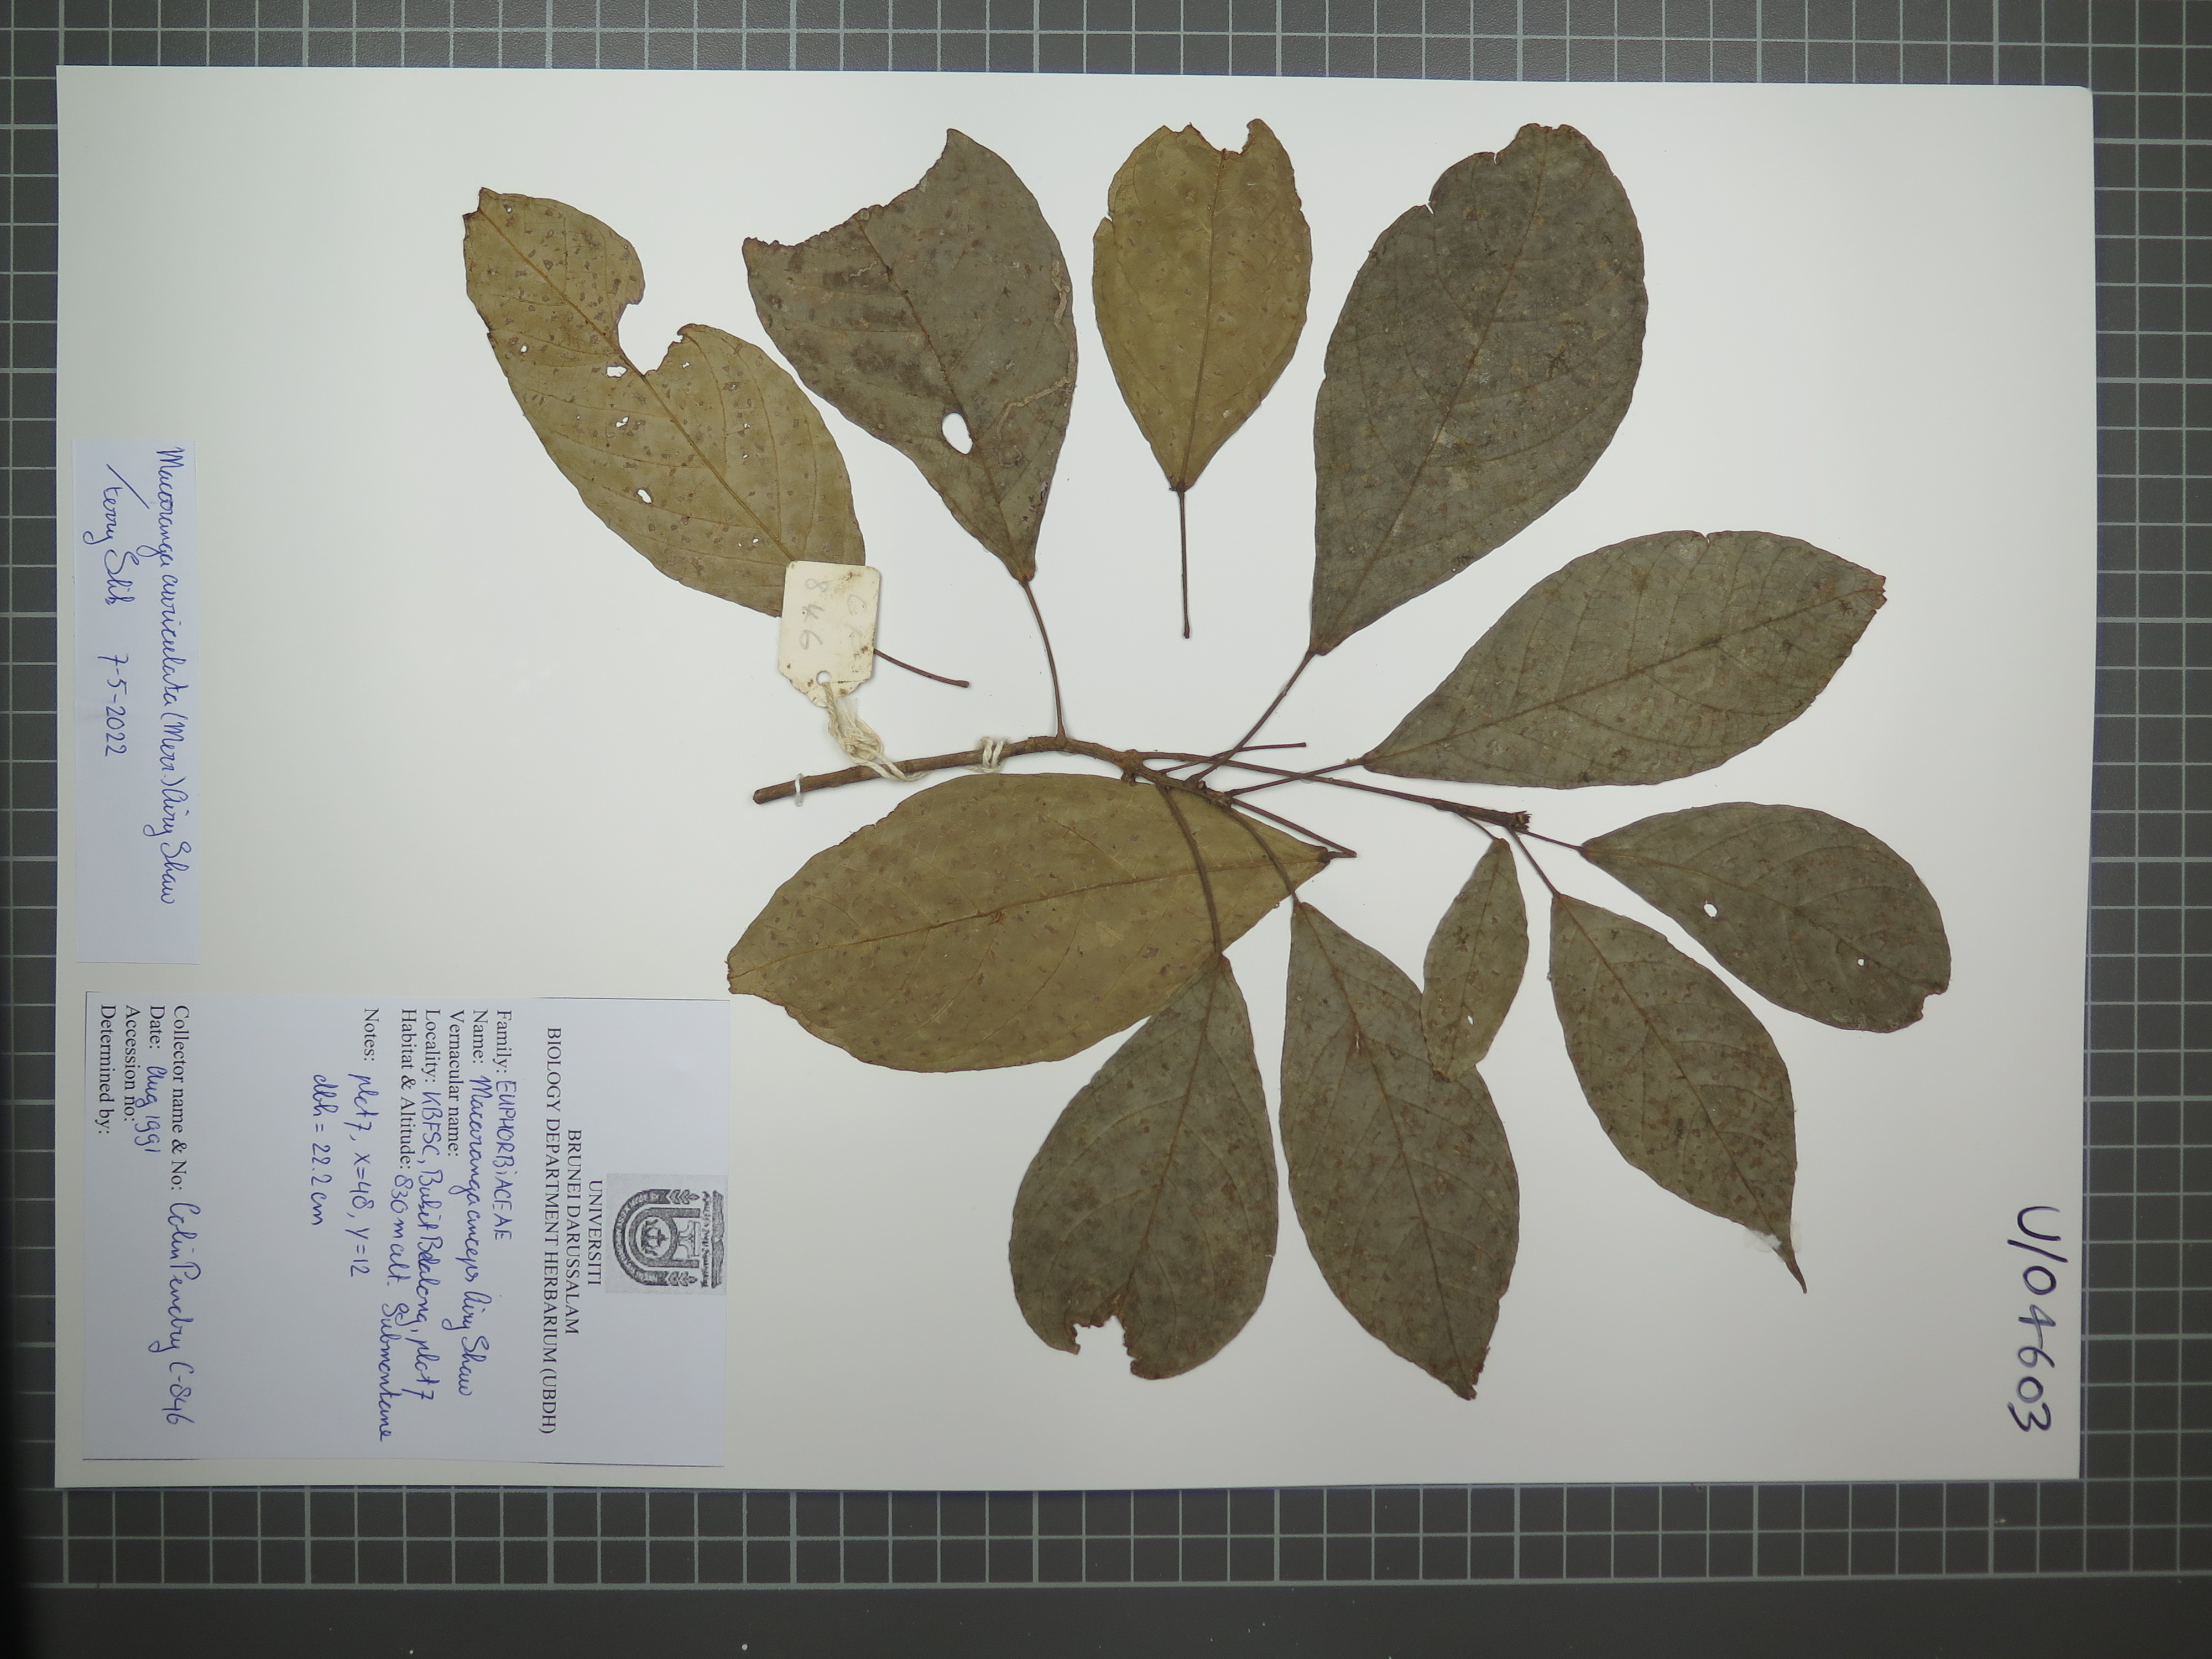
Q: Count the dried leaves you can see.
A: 11